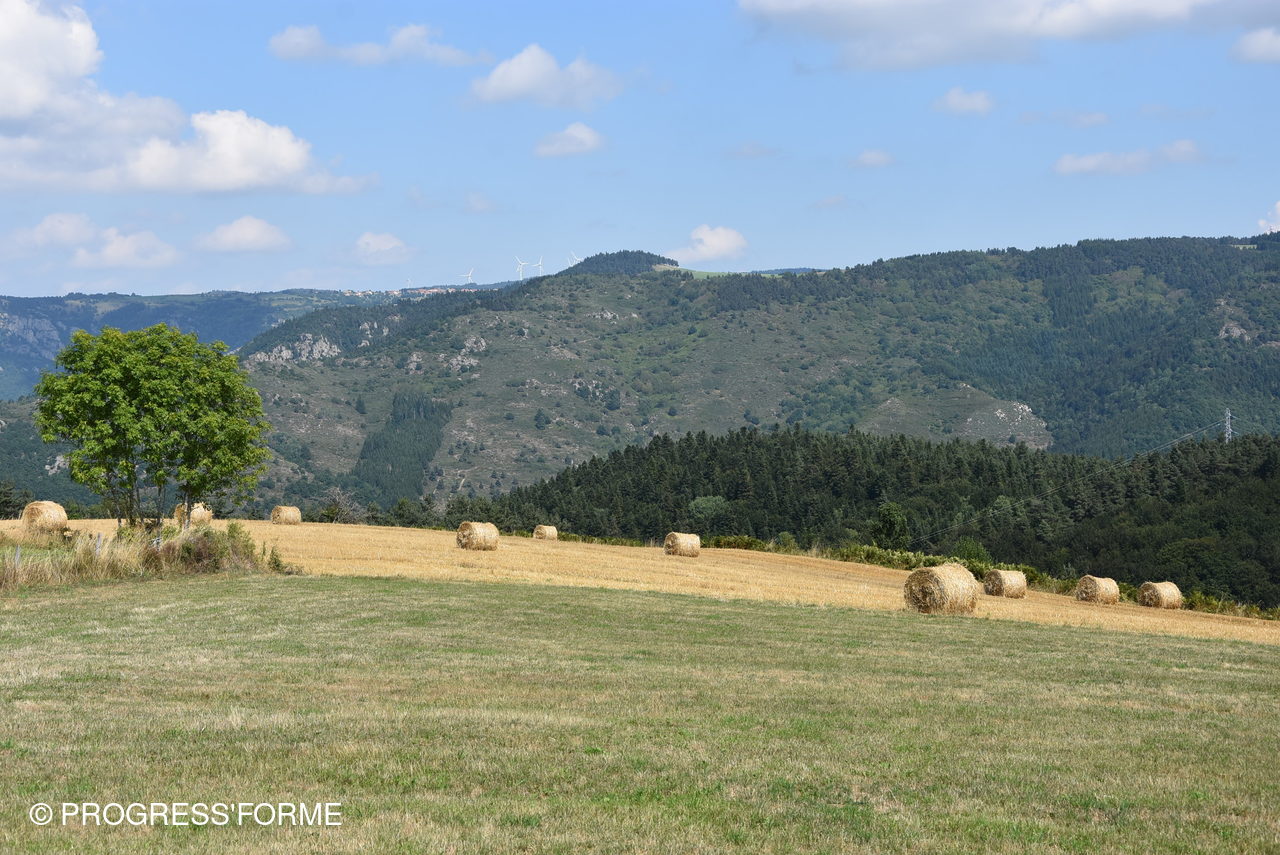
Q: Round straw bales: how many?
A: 10